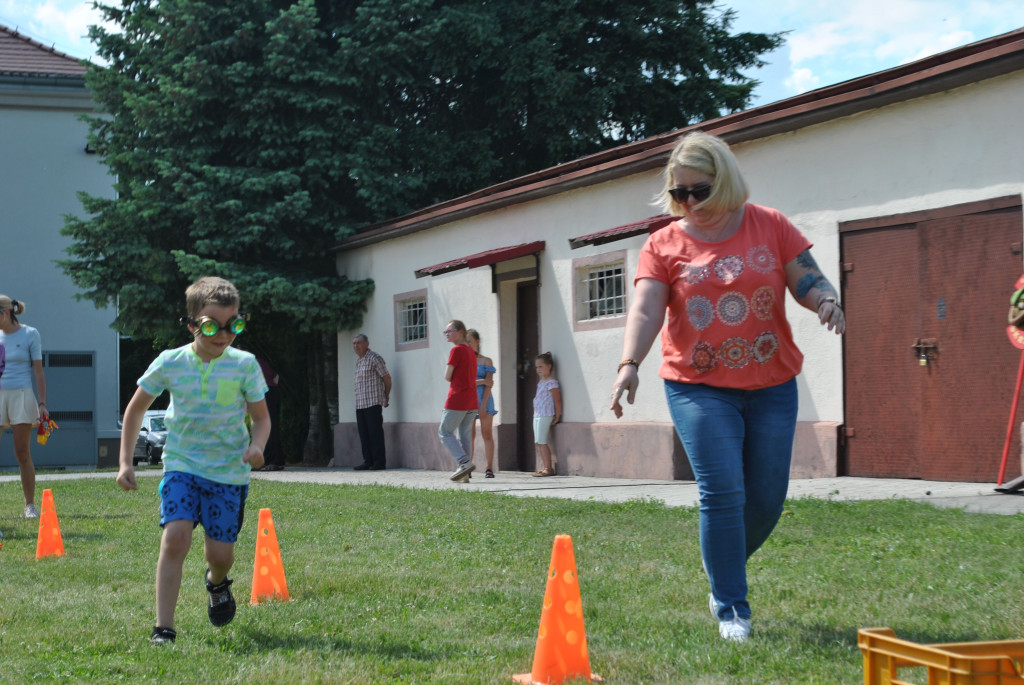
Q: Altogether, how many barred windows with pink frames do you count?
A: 2